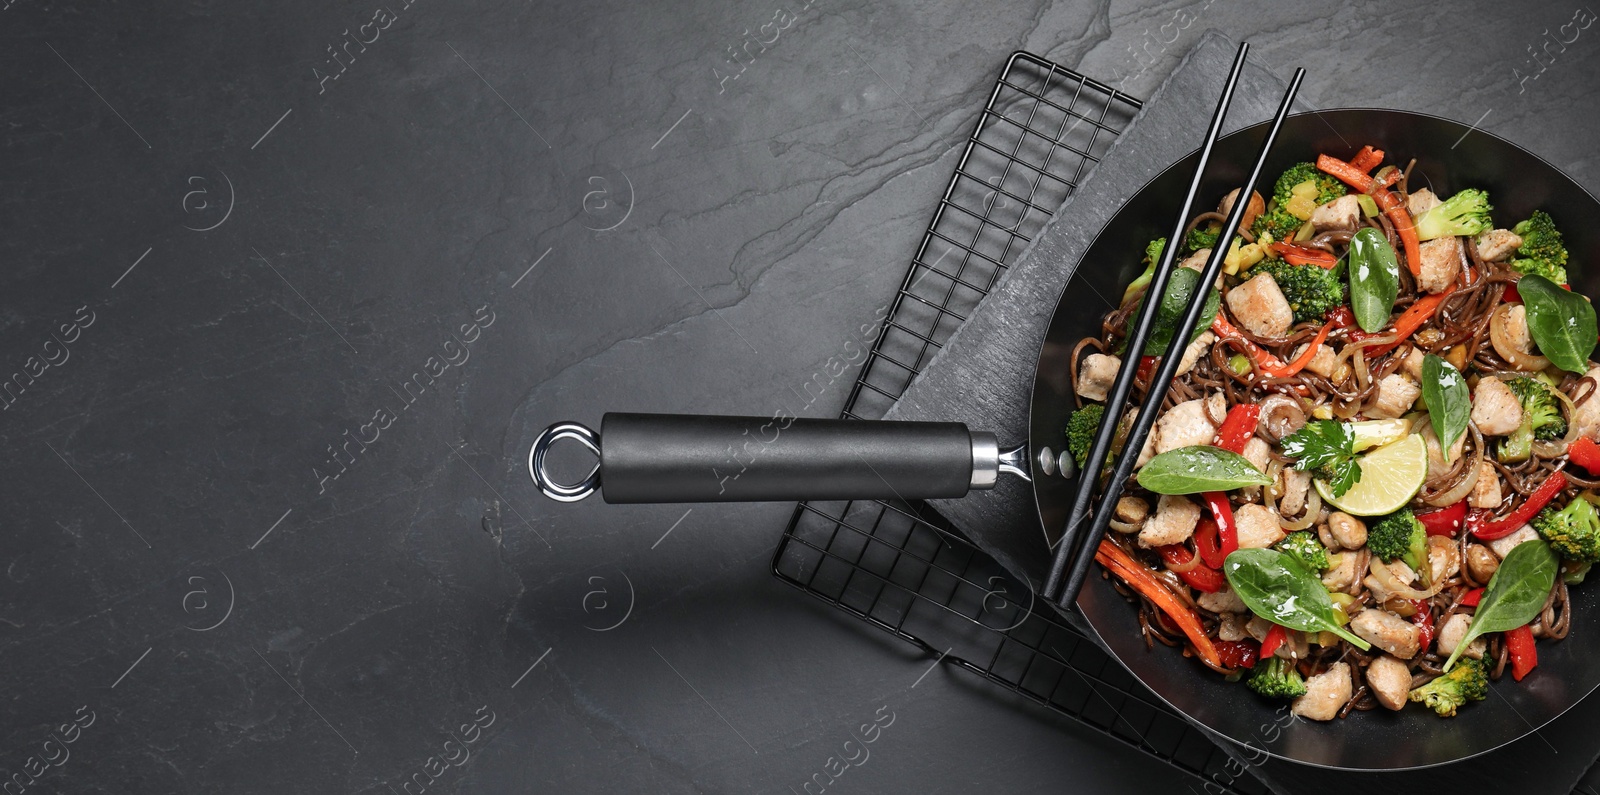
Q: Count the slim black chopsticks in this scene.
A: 2